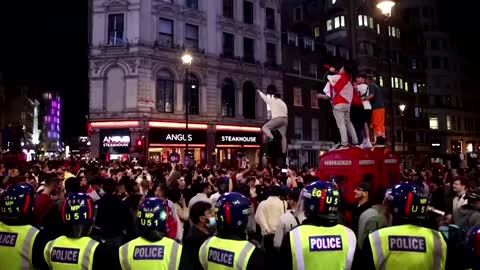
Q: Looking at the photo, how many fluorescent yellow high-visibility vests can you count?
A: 6